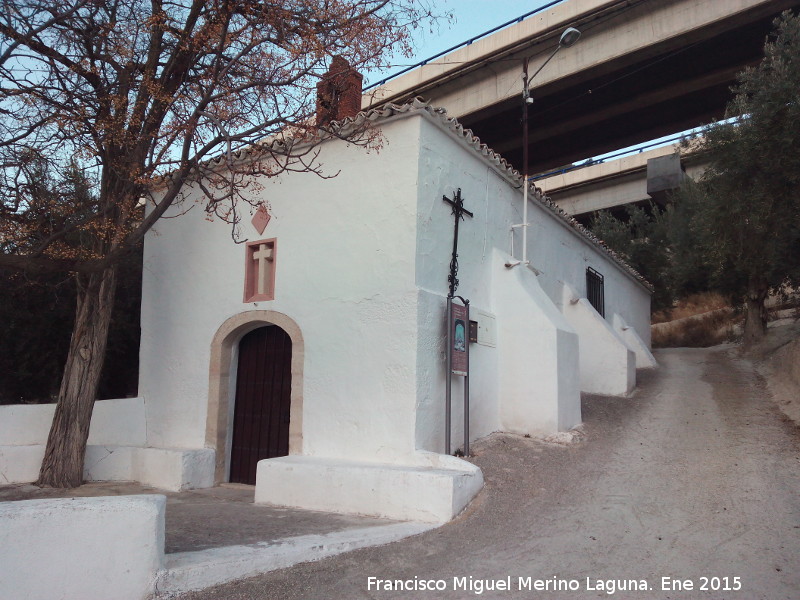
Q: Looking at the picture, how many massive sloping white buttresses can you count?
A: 3